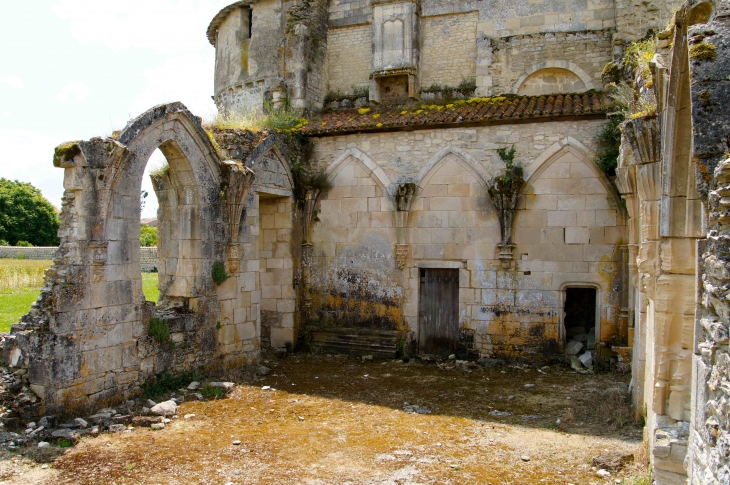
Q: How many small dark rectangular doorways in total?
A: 2